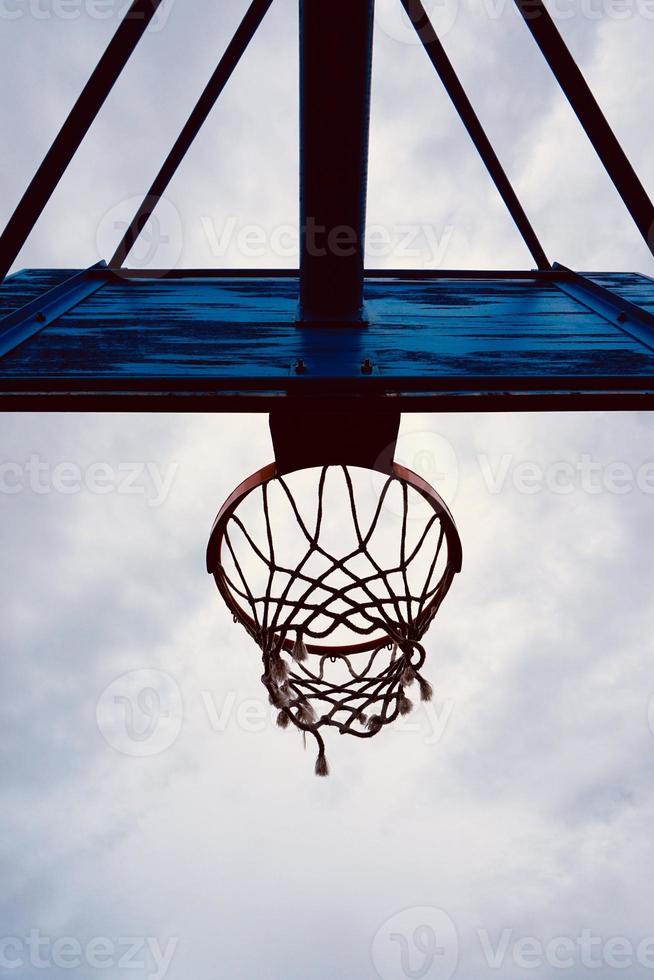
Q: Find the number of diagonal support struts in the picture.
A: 4